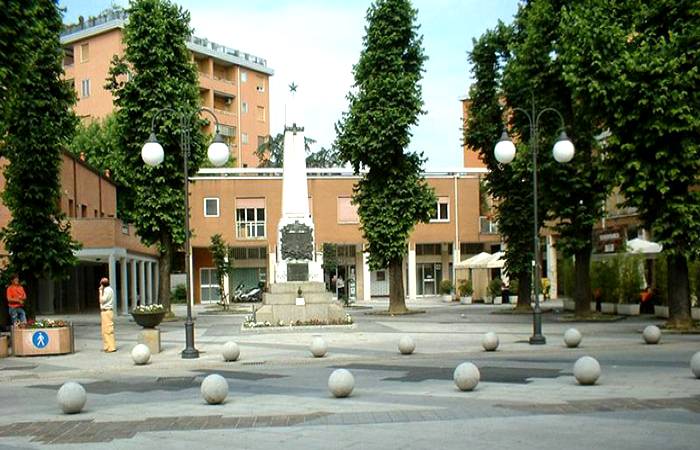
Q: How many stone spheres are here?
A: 13